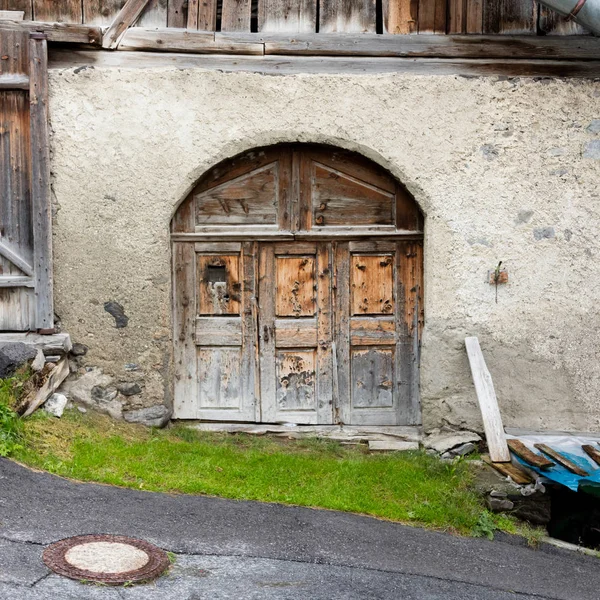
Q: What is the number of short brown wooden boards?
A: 4